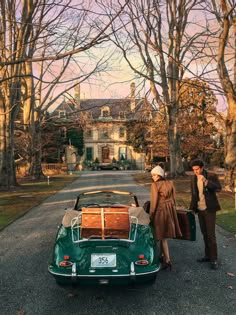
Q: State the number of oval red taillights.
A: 2